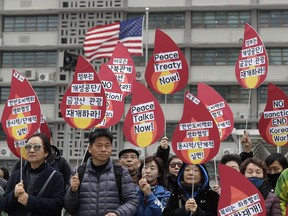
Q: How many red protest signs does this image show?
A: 12